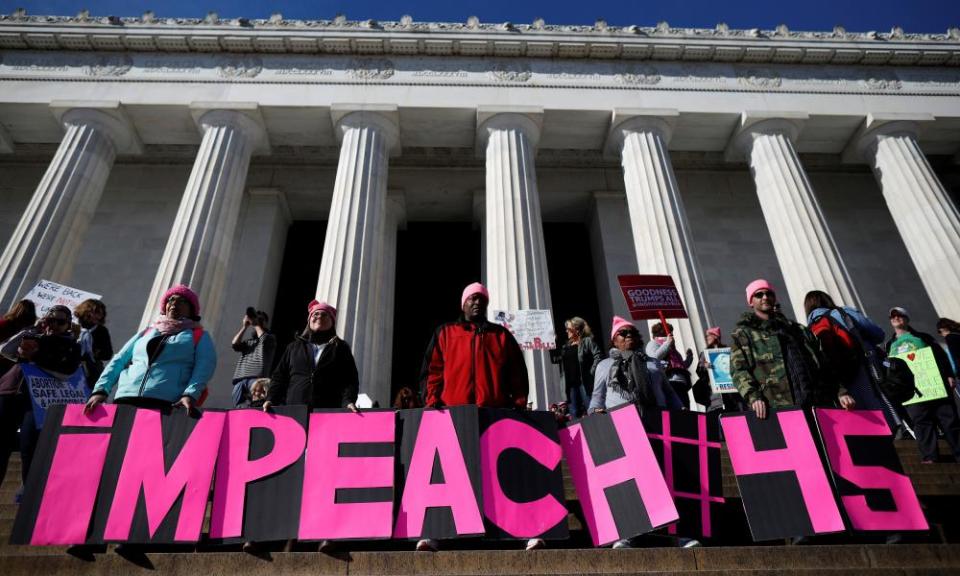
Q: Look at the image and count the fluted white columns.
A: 7